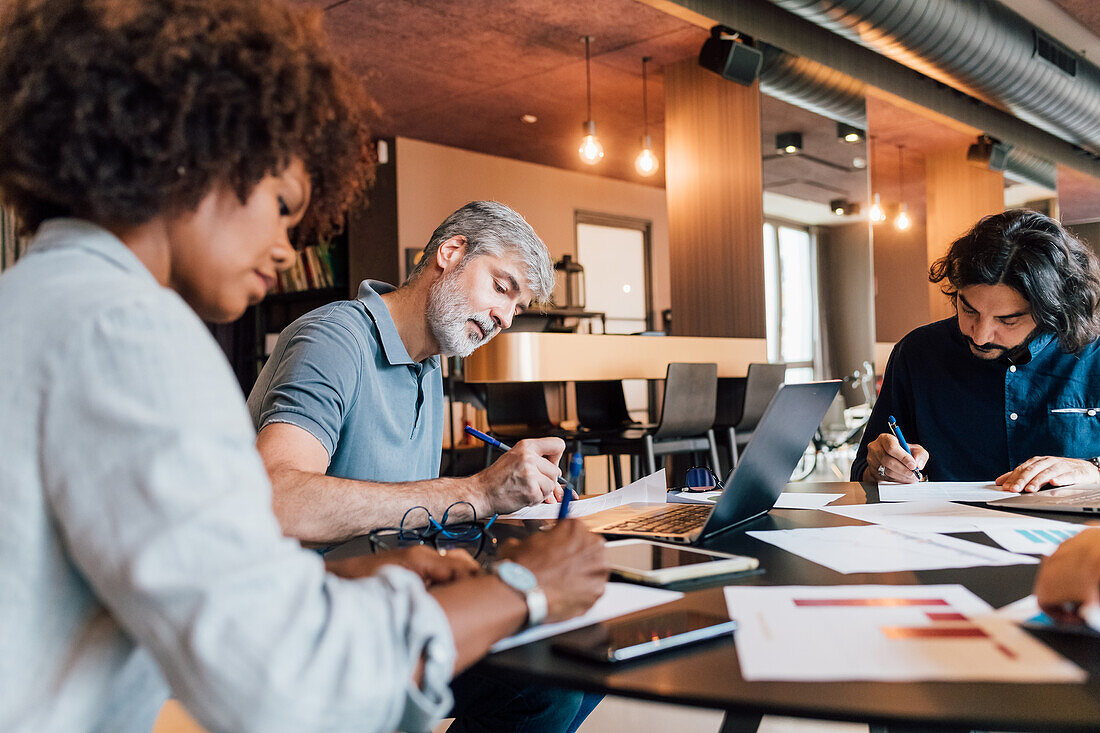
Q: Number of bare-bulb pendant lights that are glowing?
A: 4